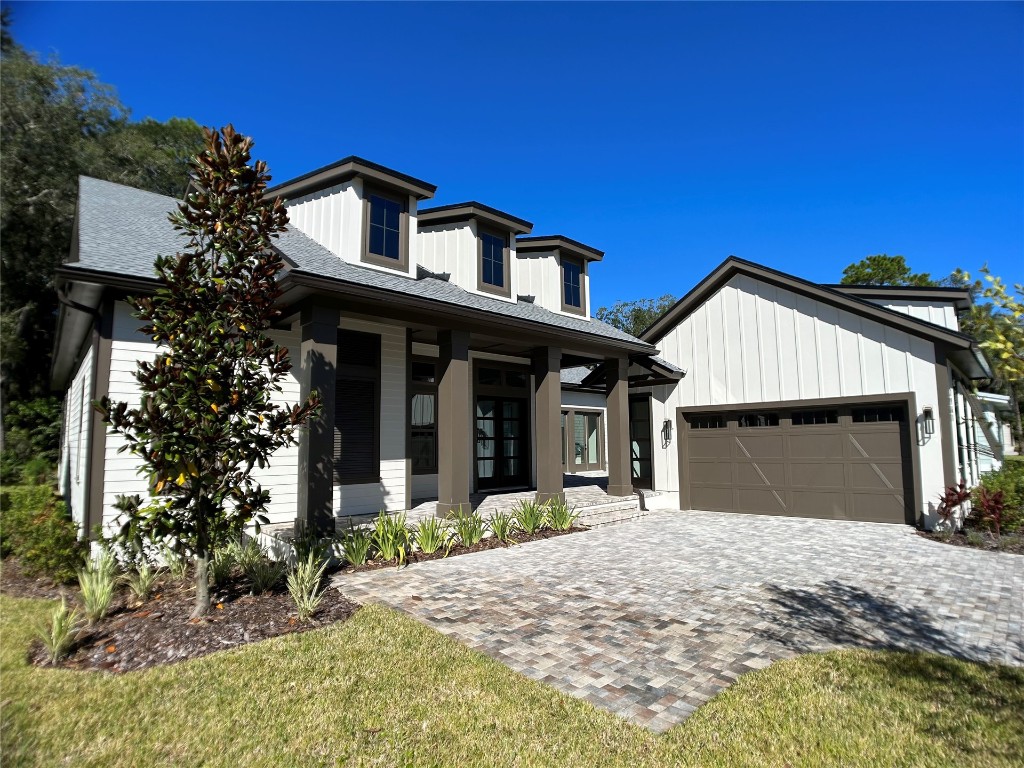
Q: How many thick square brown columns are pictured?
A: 4